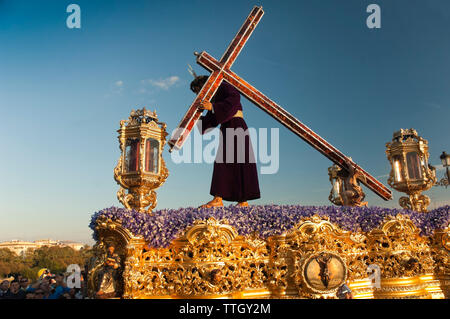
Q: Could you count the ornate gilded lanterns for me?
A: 3